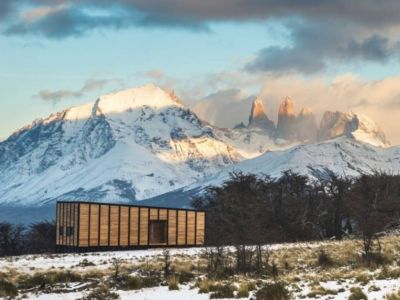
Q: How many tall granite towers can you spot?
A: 3